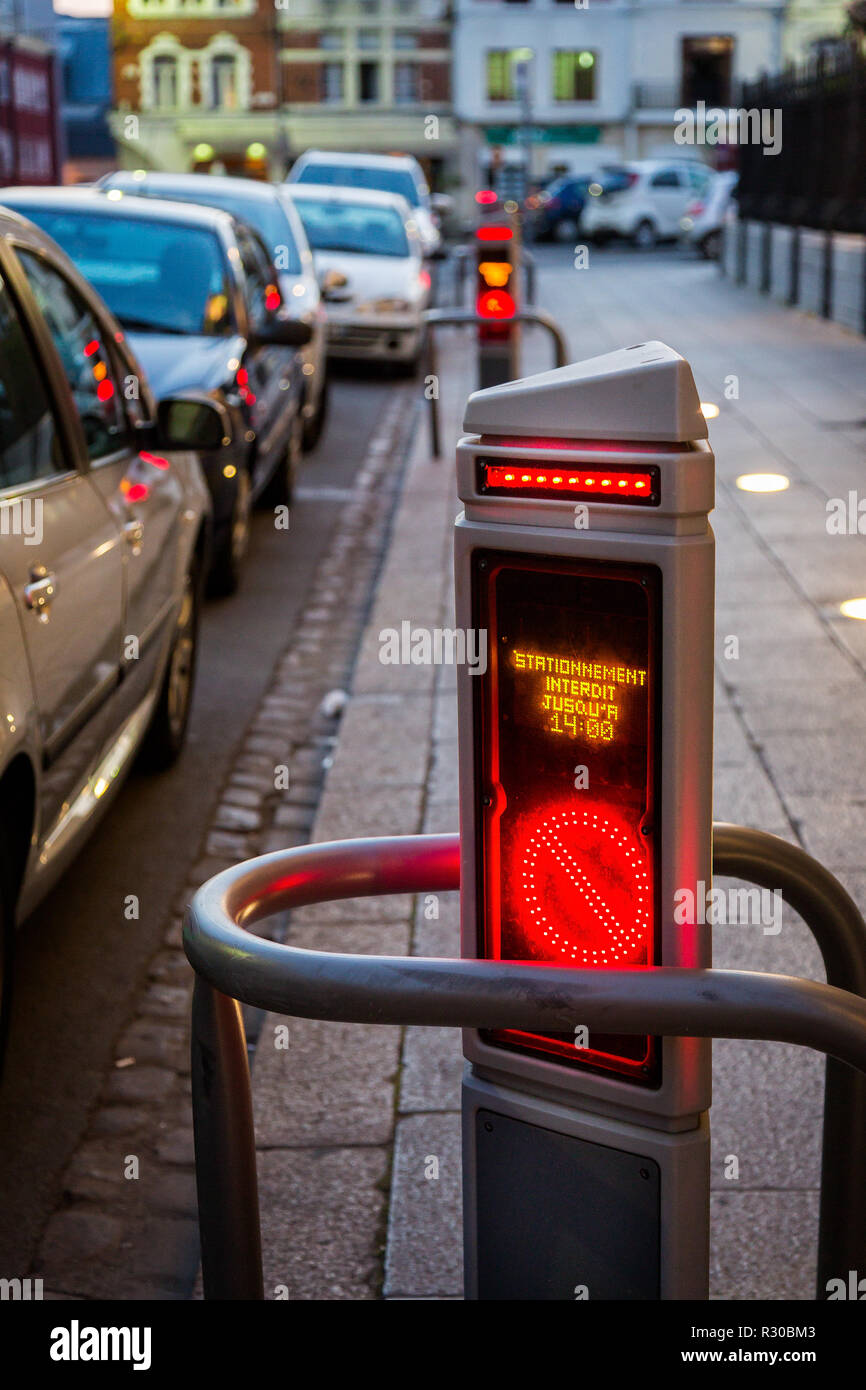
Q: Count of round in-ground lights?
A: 3